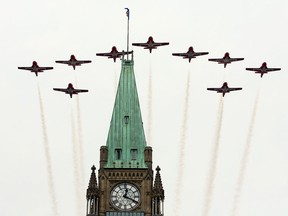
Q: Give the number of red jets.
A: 9